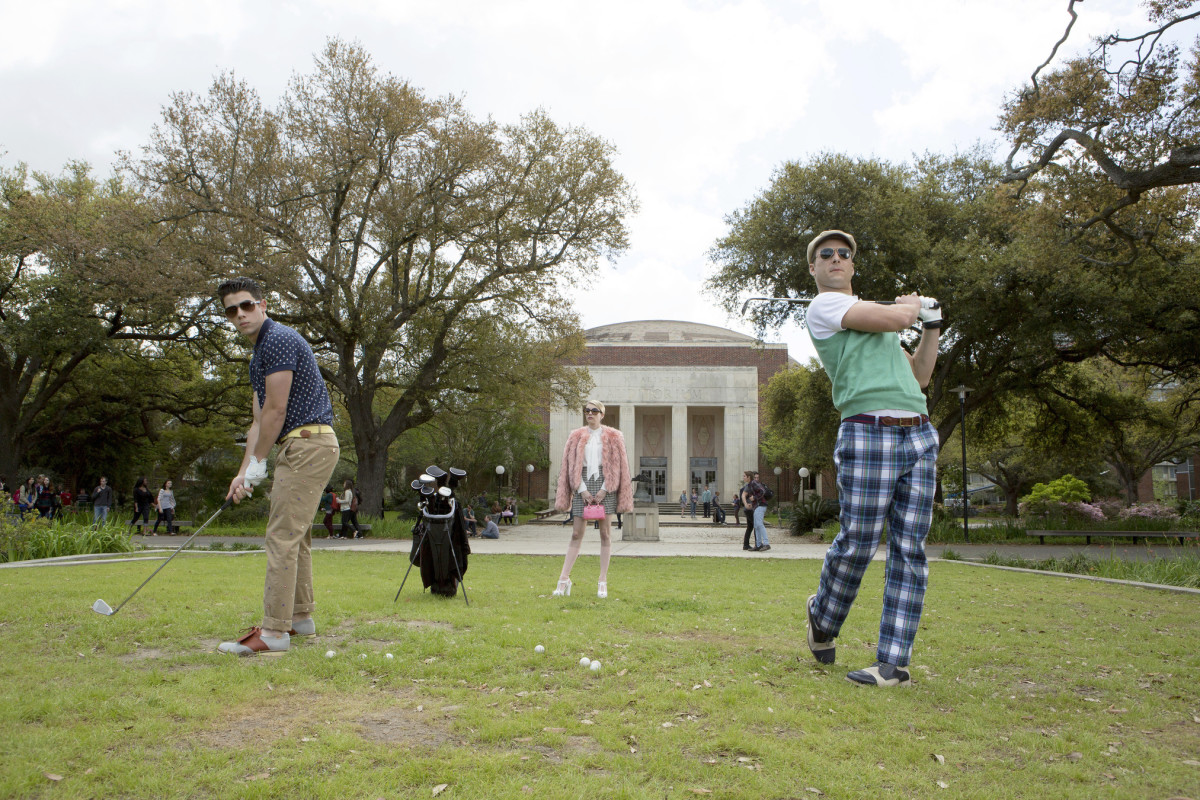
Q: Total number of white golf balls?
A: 6